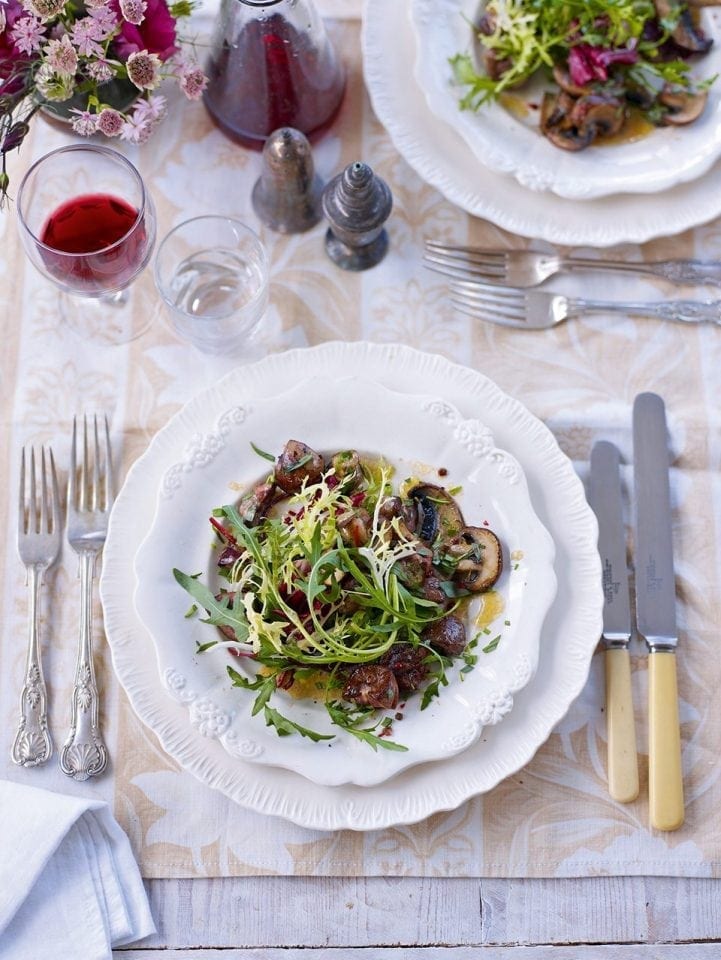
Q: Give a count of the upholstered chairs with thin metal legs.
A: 0